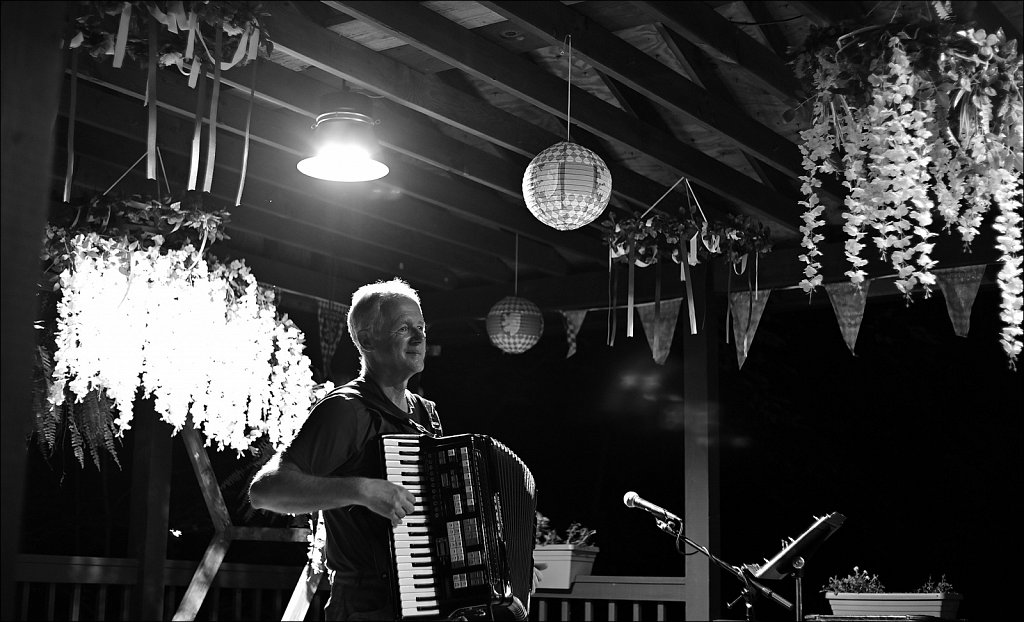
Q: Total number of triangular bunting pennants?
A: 6